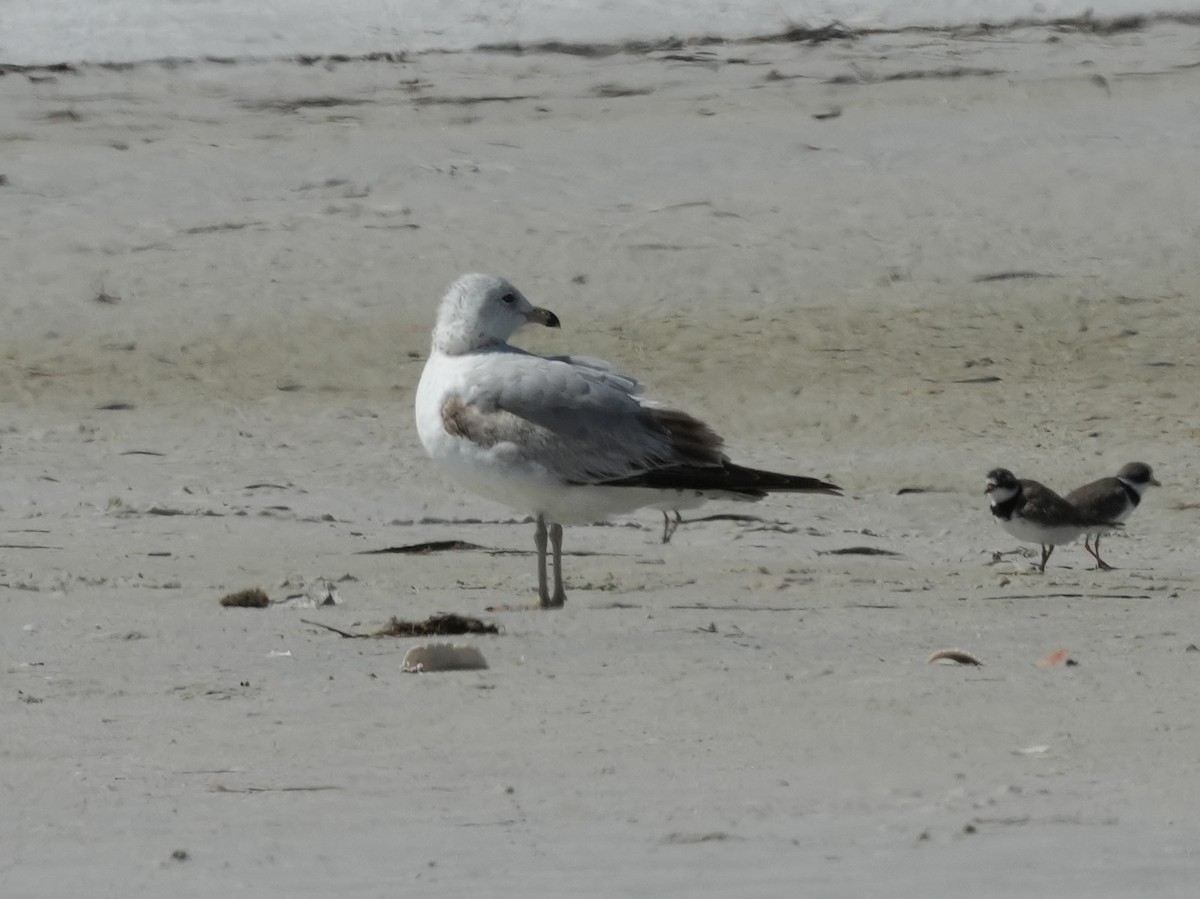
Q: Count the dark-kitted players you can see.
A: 0